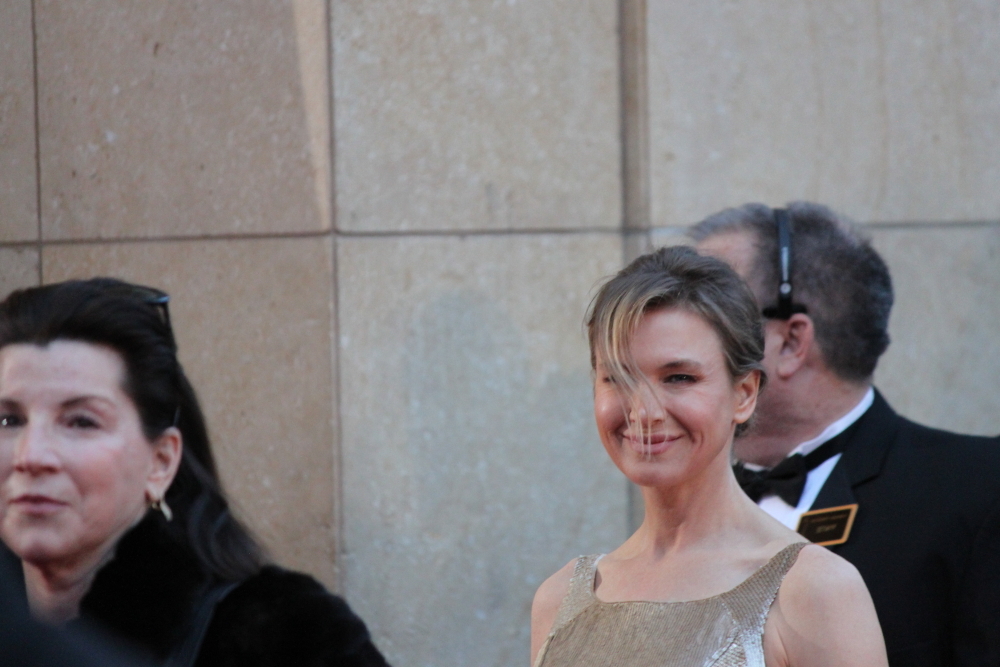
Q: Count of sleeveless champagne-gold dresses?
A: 1